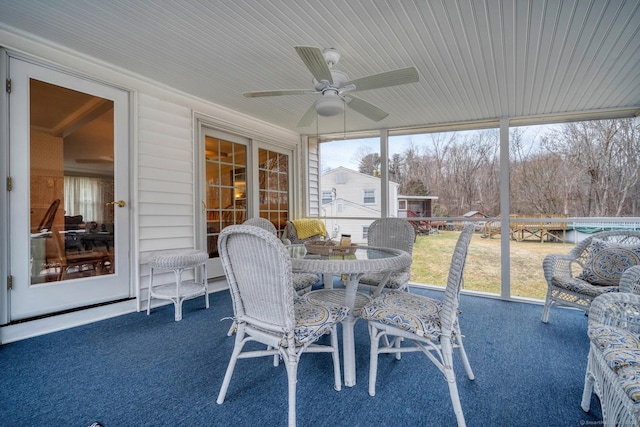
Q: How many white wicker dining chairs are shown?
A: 4